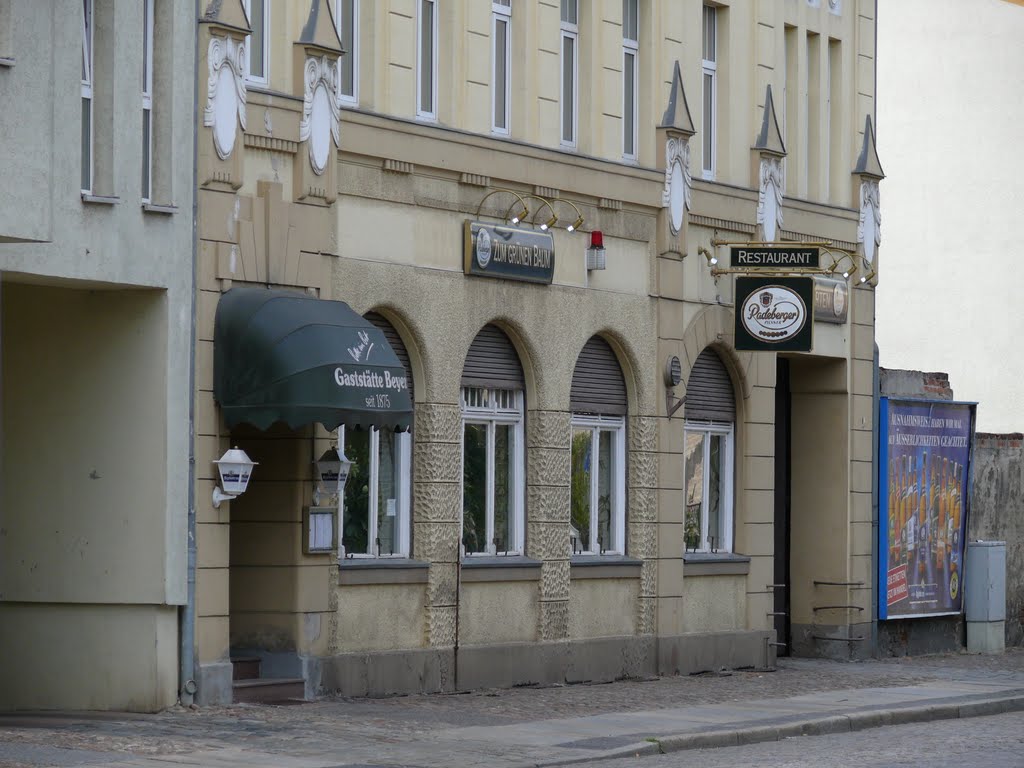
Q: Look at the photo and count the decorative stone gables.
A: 5